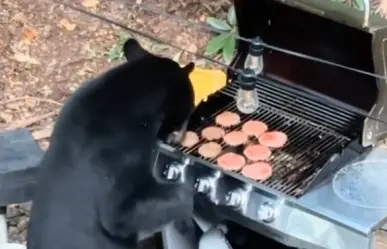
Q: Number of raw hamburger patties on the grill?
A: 10